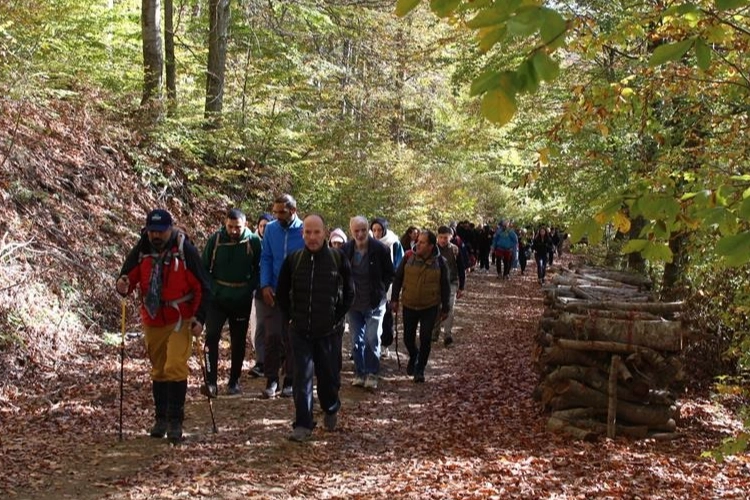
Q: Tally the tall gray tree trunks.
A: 3